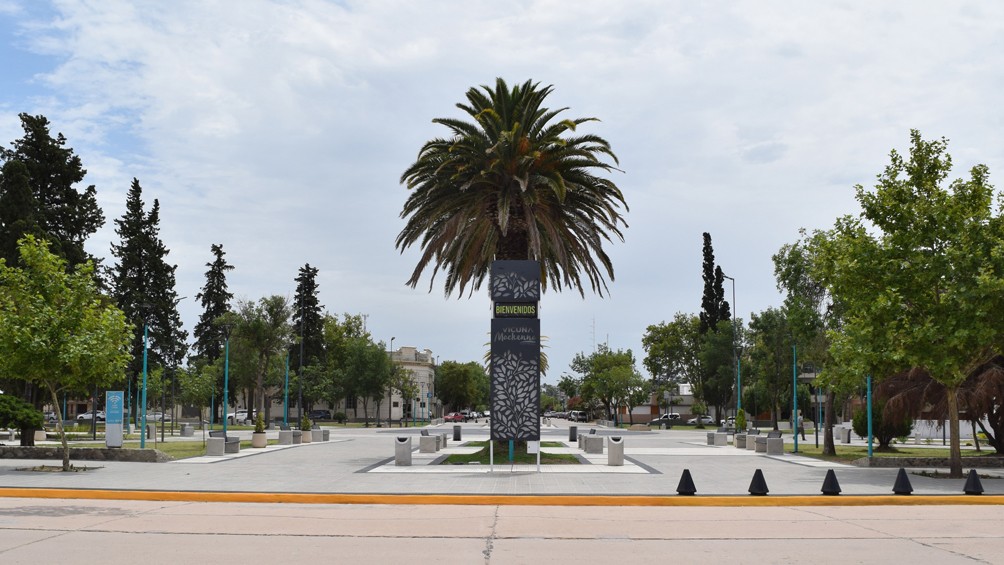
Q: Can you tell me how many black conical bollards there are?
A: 5